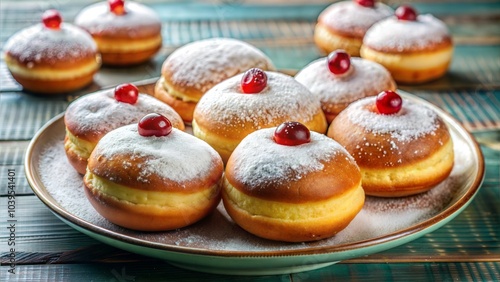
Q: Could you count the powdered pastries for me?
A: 11